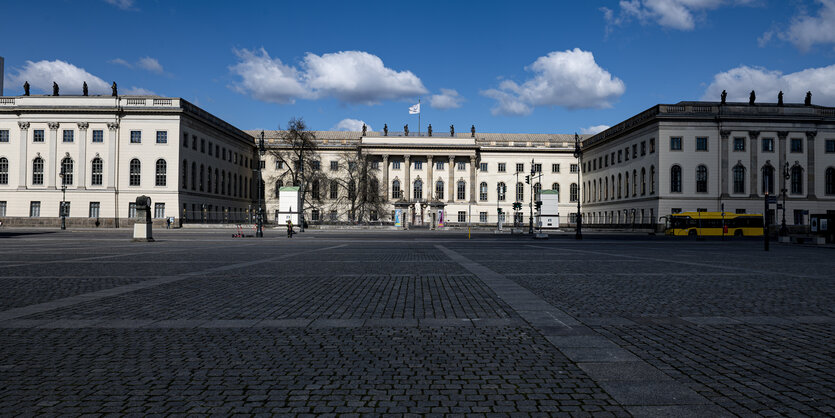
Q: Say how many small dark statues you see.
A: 14